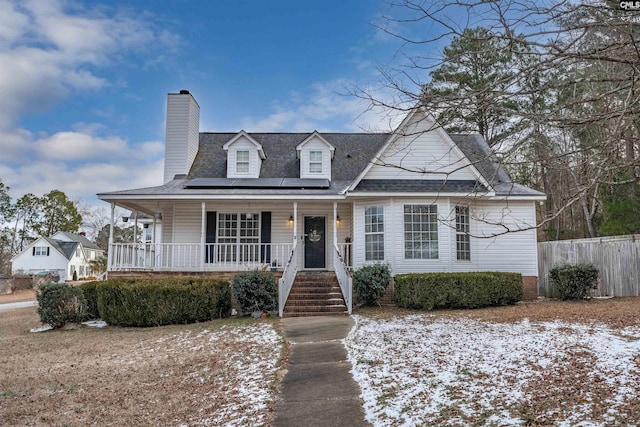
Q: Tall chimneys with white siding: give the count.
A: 1